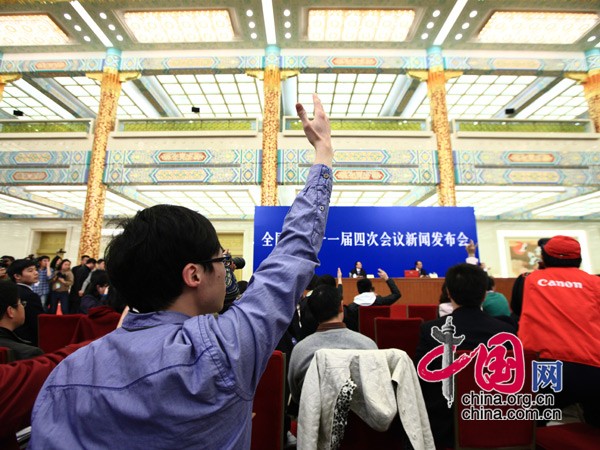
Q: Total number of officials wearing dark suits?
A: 2